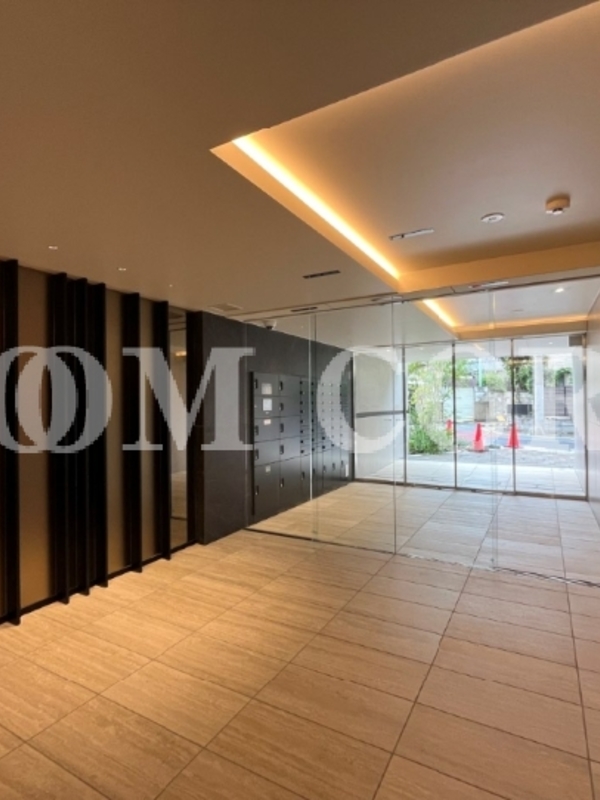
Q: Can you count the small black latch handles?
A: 14